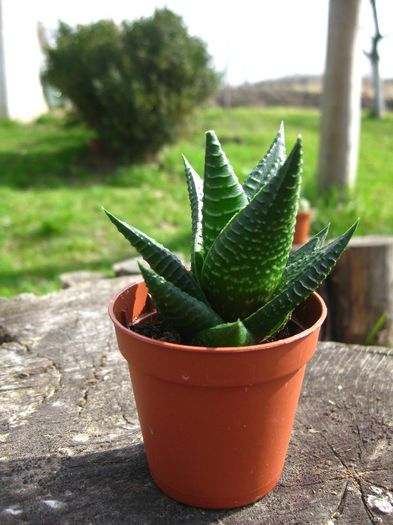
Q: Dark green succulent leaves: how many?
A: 9